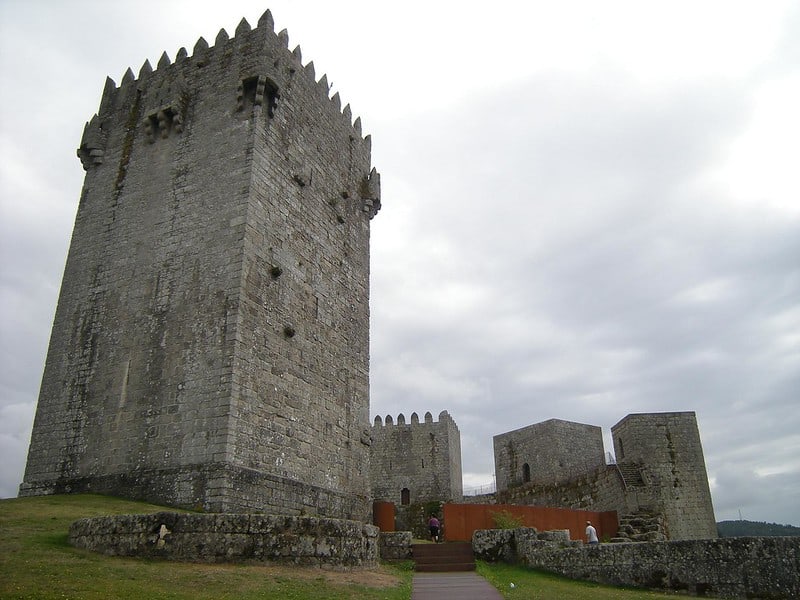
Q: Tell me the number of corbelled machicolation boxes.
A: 4